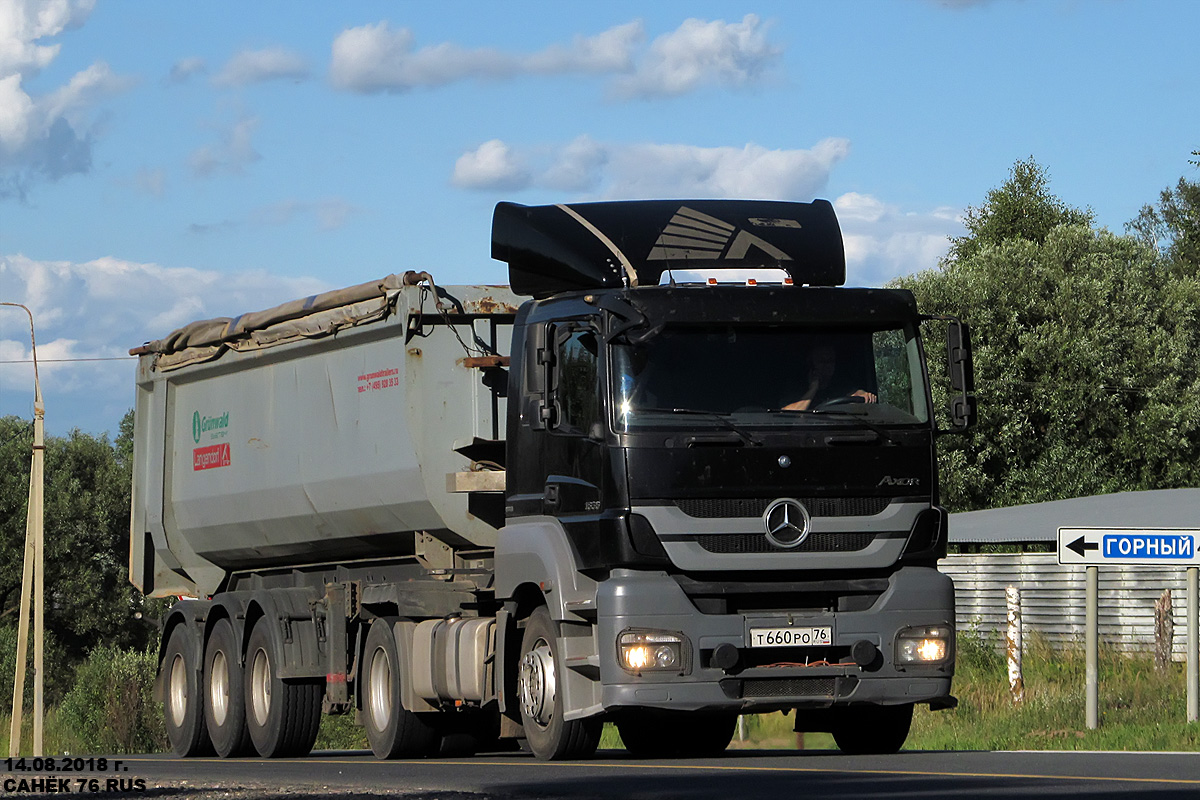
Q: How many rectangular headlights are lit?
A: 2